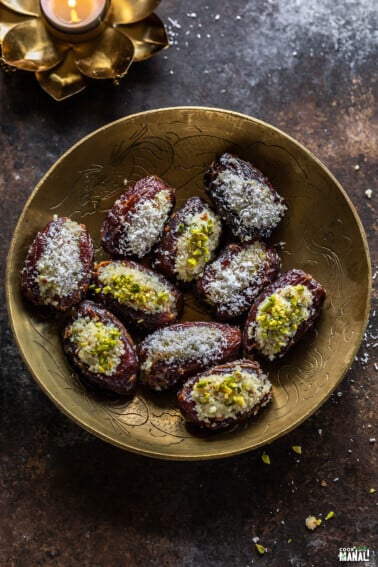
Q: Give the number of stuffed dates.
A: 10